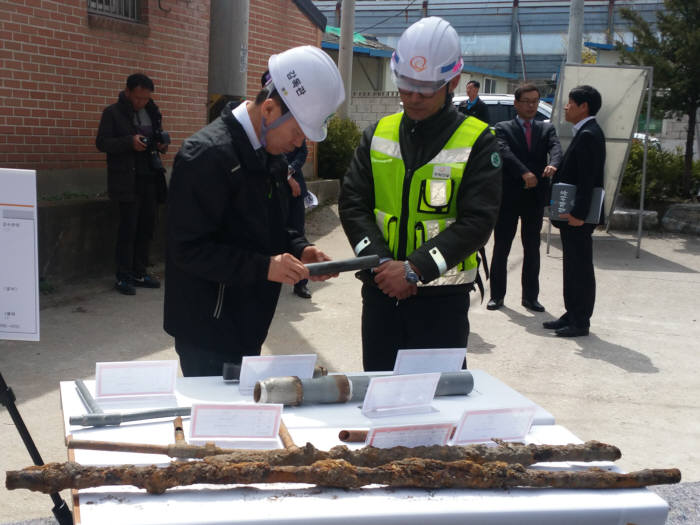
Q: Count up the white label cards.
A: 7